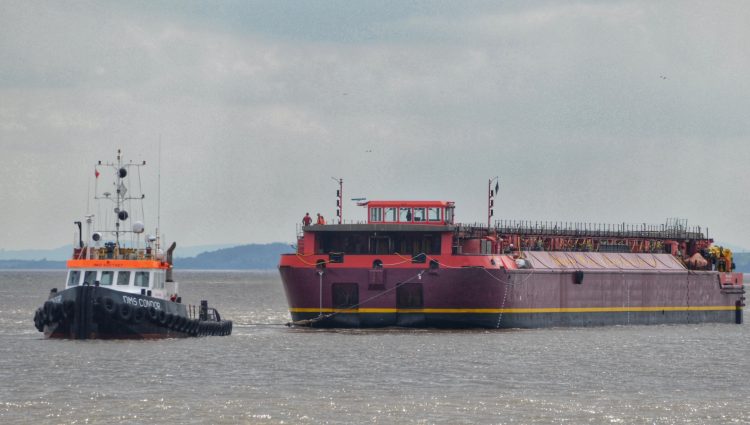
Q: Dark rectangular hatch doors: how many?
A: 2